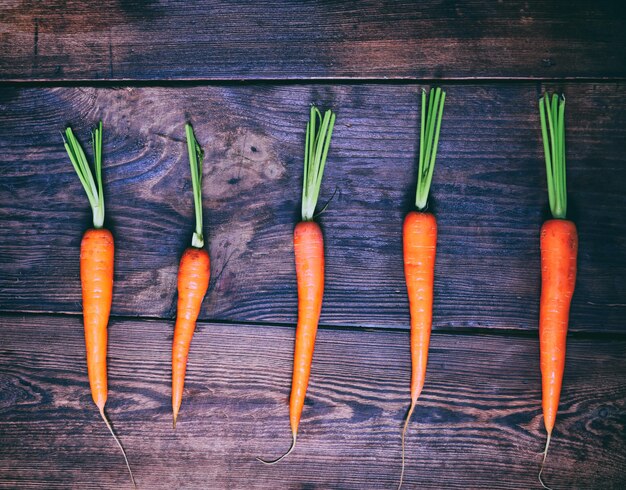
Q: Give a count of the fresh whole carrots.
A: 5